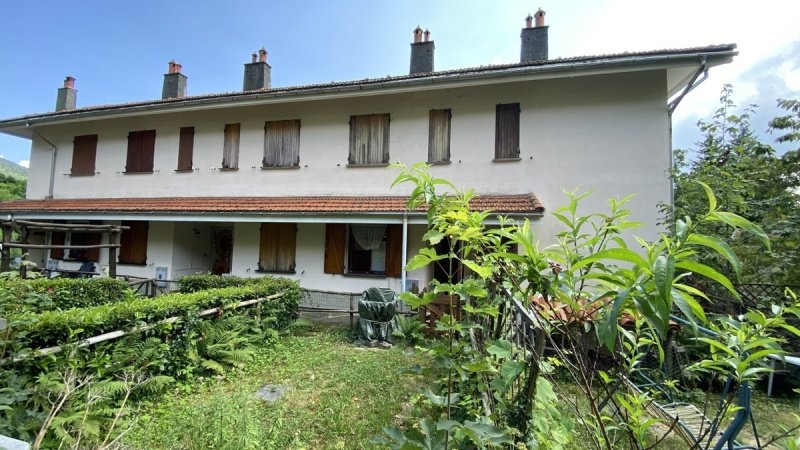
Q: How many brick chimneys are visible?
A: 5